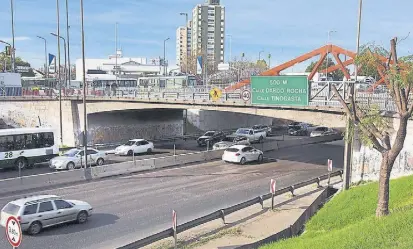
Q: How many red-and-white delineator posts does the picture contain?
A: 3